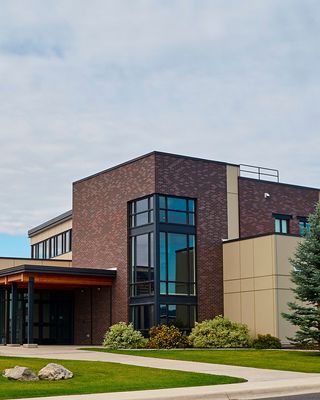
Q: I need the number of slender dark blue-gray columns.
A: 2